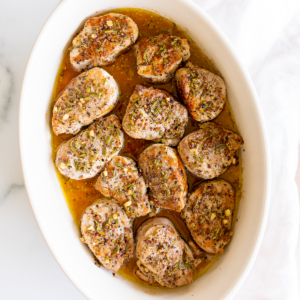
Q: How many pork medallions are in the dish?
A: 12